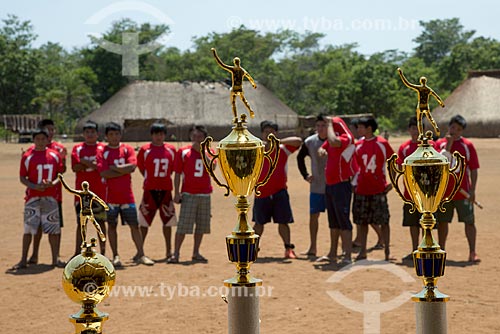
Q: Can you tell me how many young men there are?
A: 13